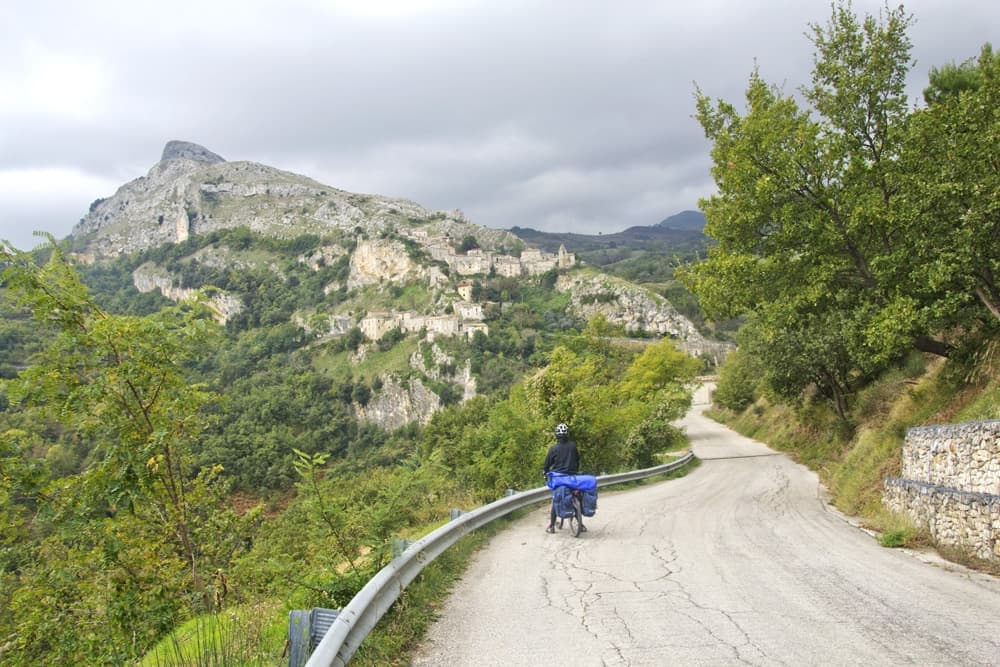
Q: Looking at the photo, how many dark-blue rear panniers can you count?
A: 2